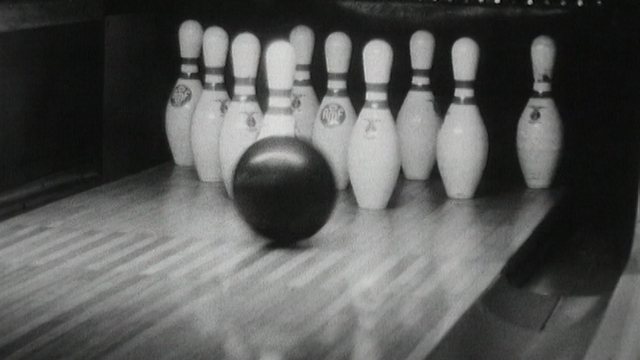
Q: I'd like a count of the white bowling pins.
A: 10